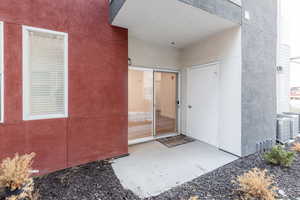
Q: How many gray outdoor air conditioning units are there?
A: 2